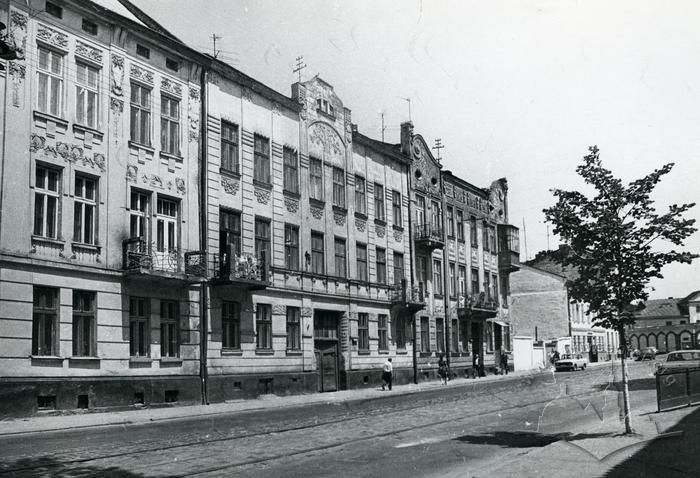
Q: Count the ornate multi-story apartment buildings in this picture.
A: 3